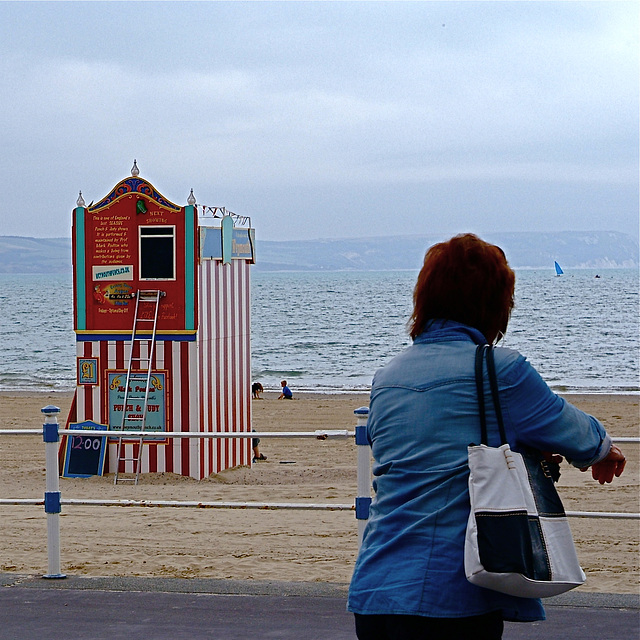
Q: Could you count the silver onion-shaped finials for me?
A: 3